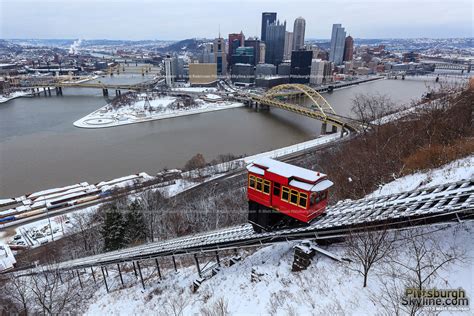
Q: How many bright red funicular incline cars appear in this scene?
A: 1